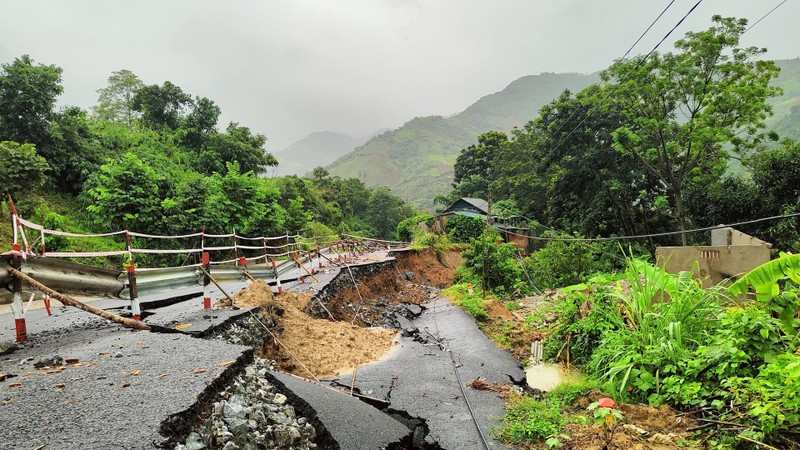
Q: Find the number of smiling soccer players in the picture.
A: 0